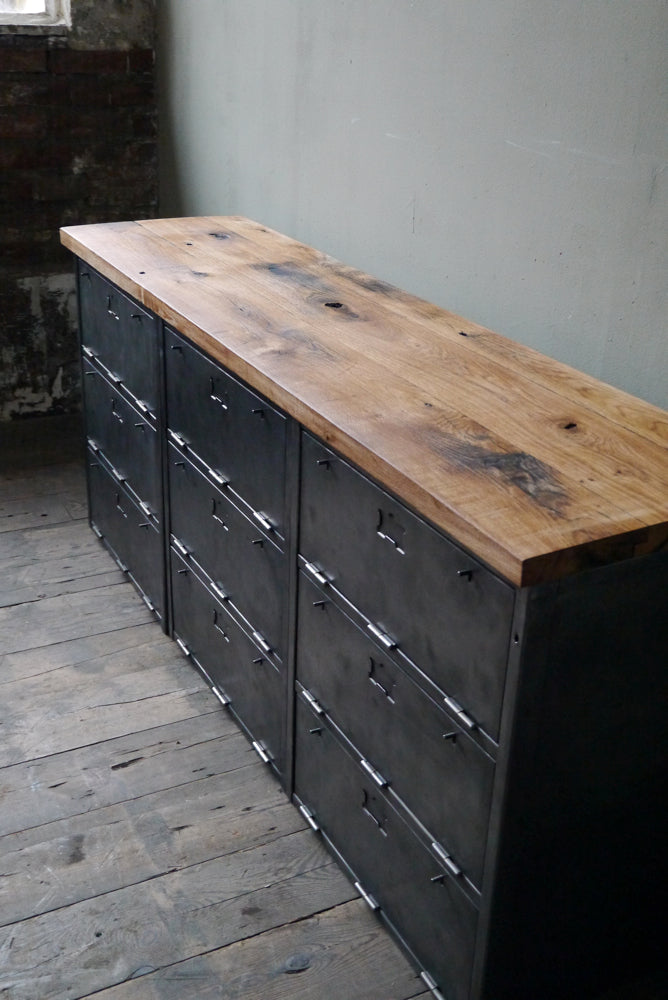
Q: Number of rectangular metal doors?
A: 9